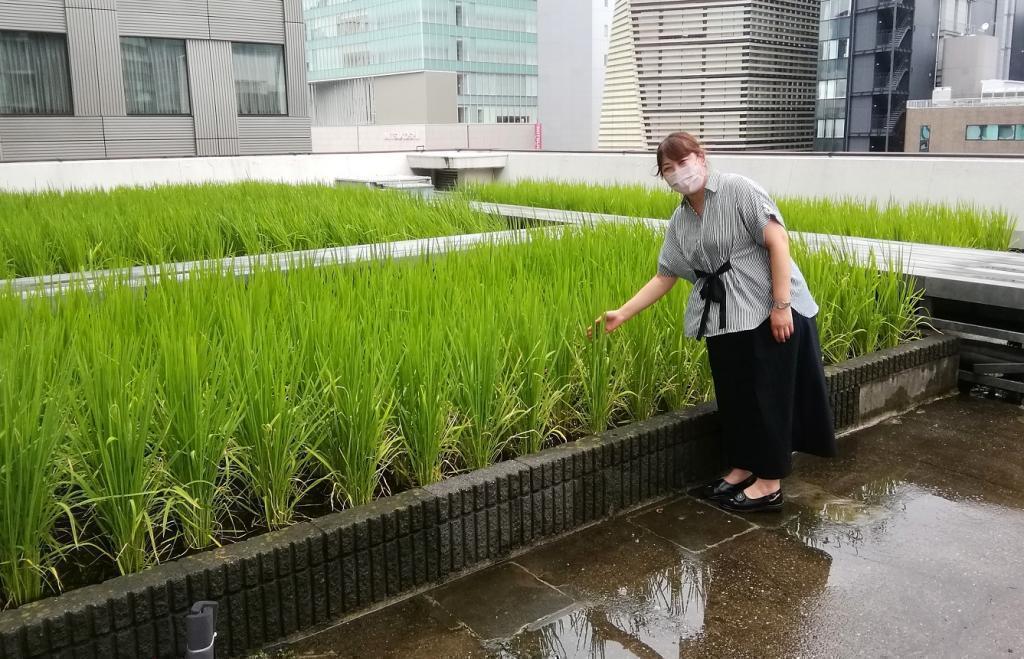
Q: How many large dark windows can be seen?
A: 3